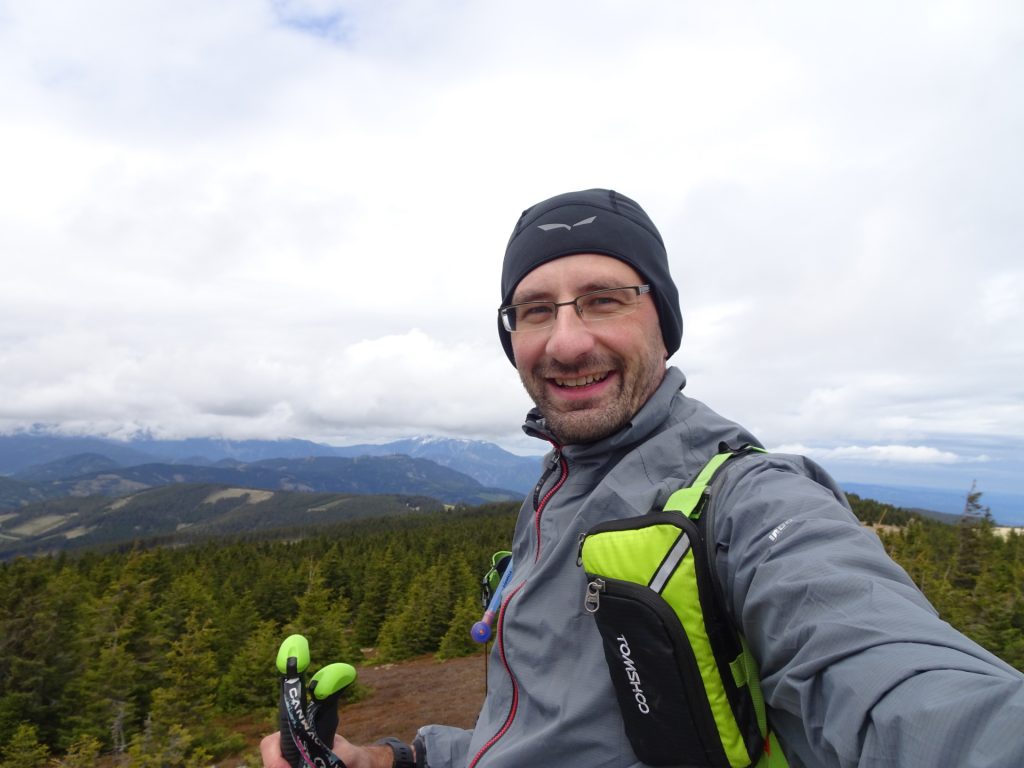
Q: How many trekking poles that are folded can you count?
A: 2